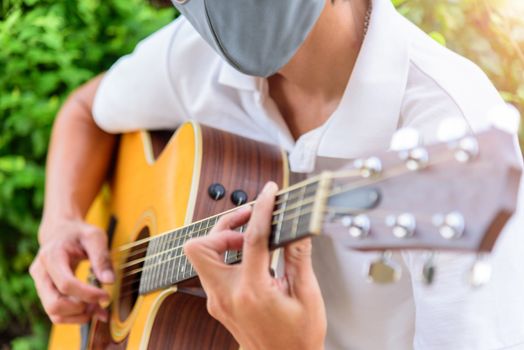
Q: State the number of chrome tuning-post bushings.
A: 6